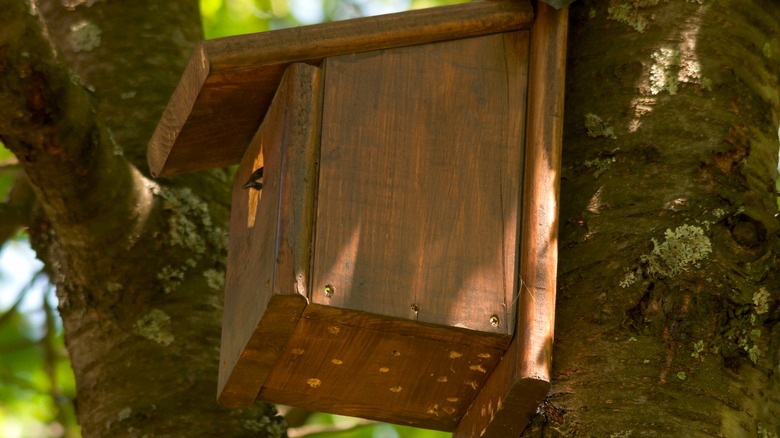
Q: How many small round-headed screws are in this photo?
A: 3